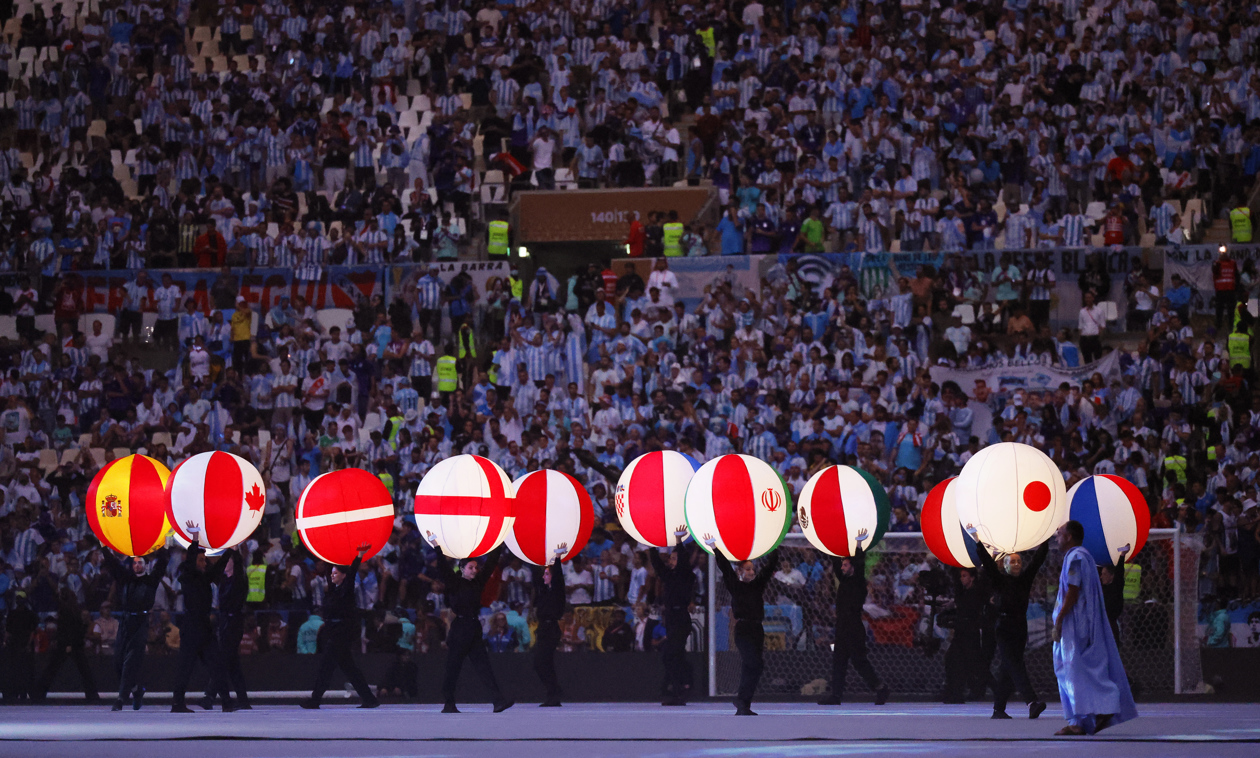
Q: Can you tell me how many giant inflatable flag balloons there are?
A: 11